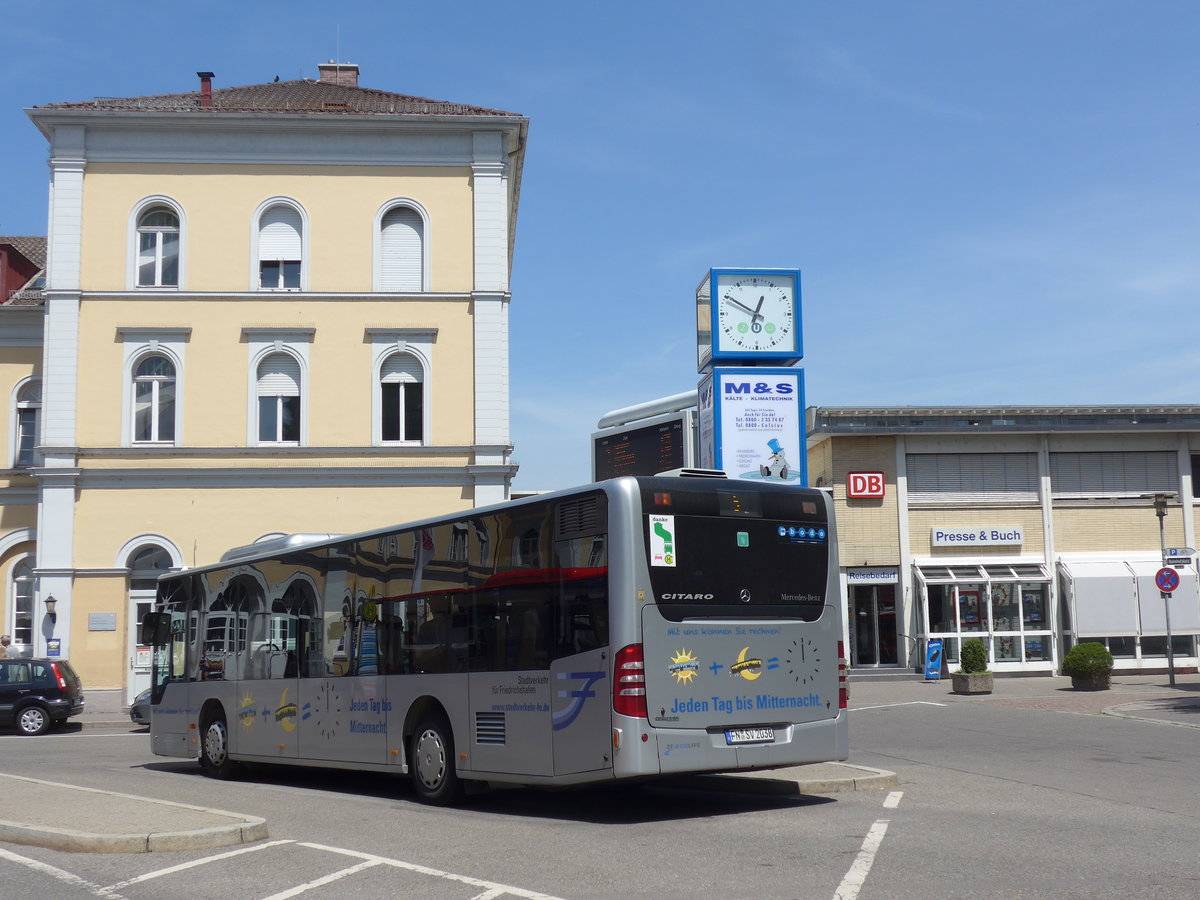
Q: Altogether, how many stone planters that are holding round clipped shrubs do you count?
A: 2